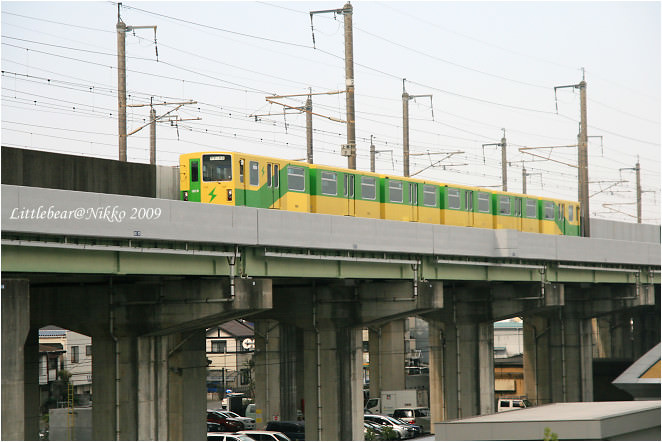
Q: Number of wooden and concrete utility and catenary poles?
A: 11